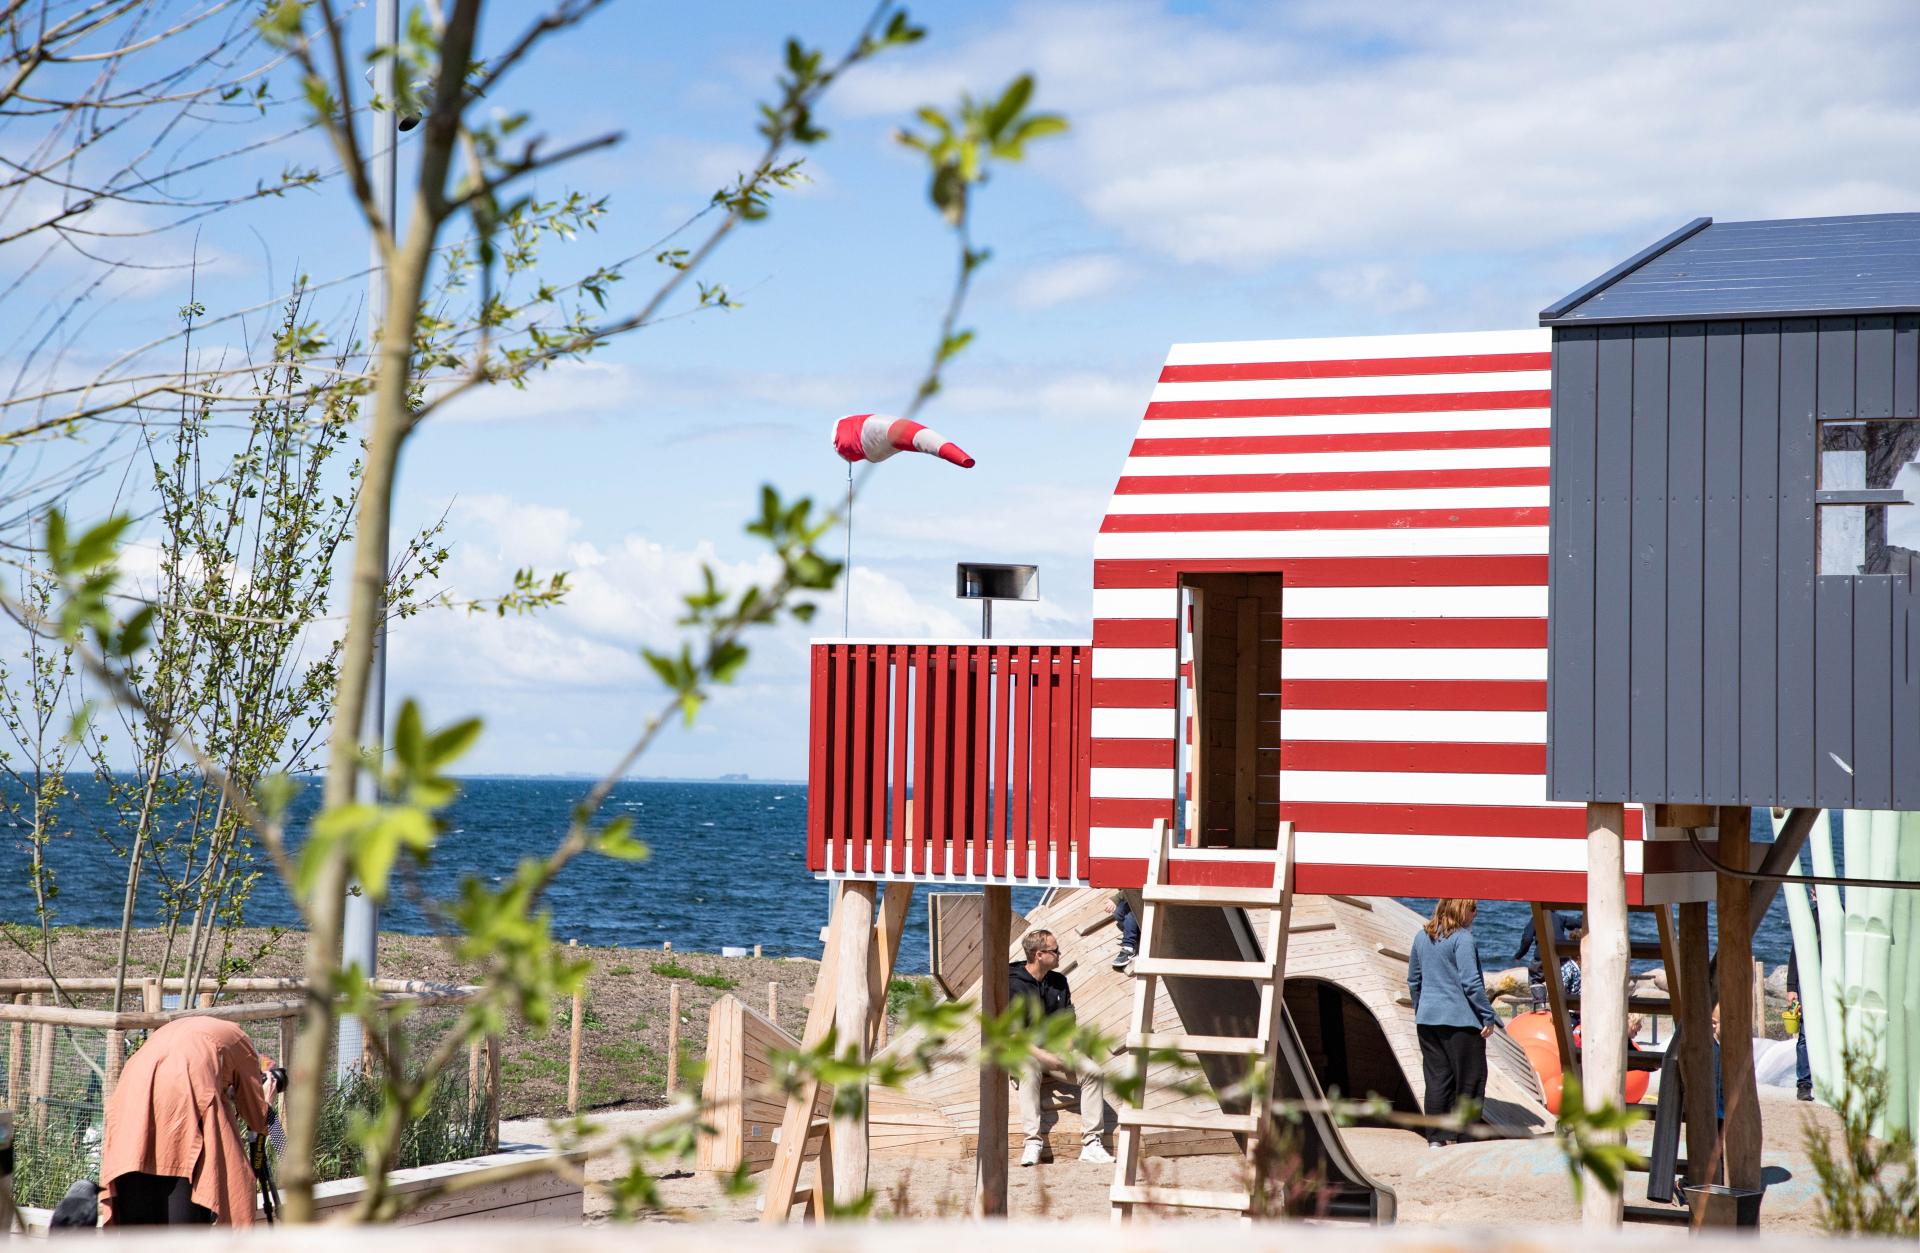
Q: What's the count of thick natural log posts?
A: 5